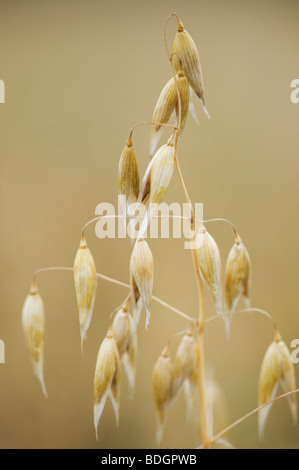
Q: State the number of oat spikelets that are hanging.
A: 14